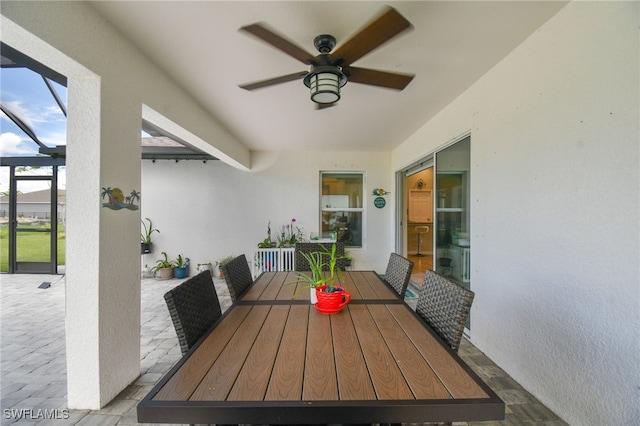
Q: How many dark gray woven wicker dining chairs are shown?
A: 5